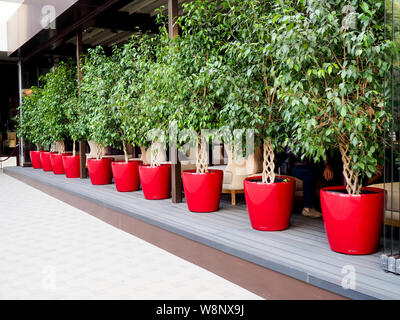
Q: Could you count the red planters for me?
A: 10